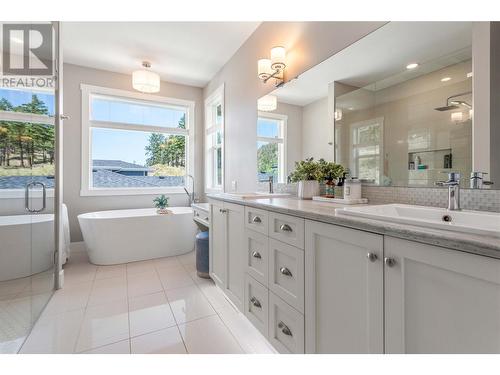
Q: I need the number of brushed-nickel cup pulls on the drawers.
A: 6